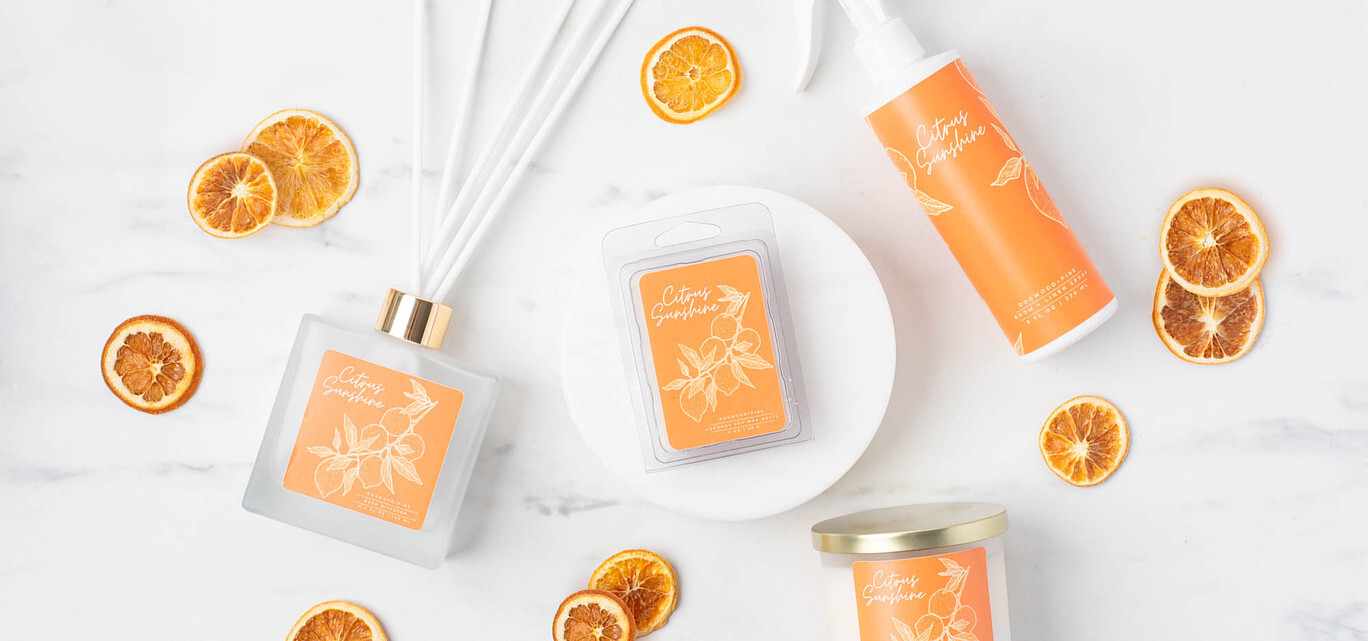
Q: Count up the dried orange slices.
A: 10